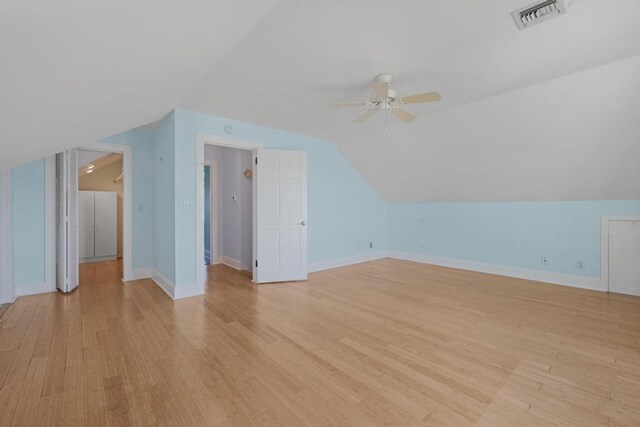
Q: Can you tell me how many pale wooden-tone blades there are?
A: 5